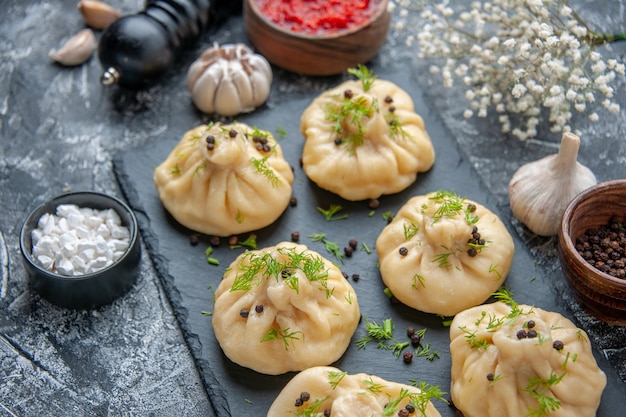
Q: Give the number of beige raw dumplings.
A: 6